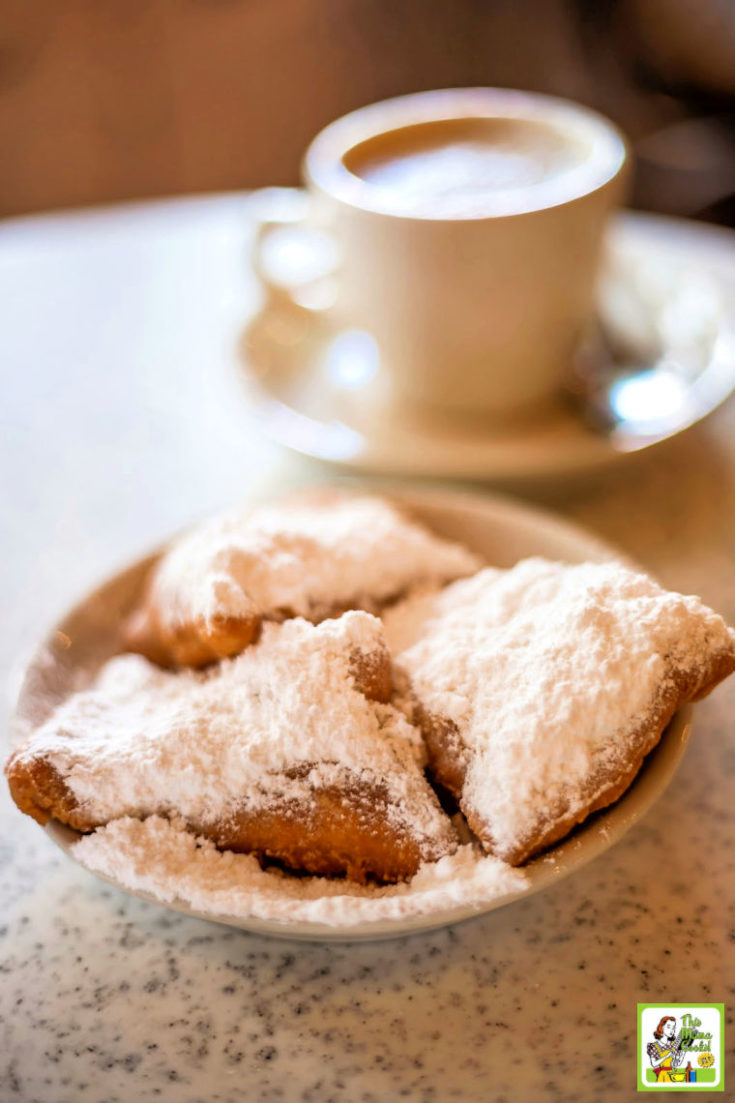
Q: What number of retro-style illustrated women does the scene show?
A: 1